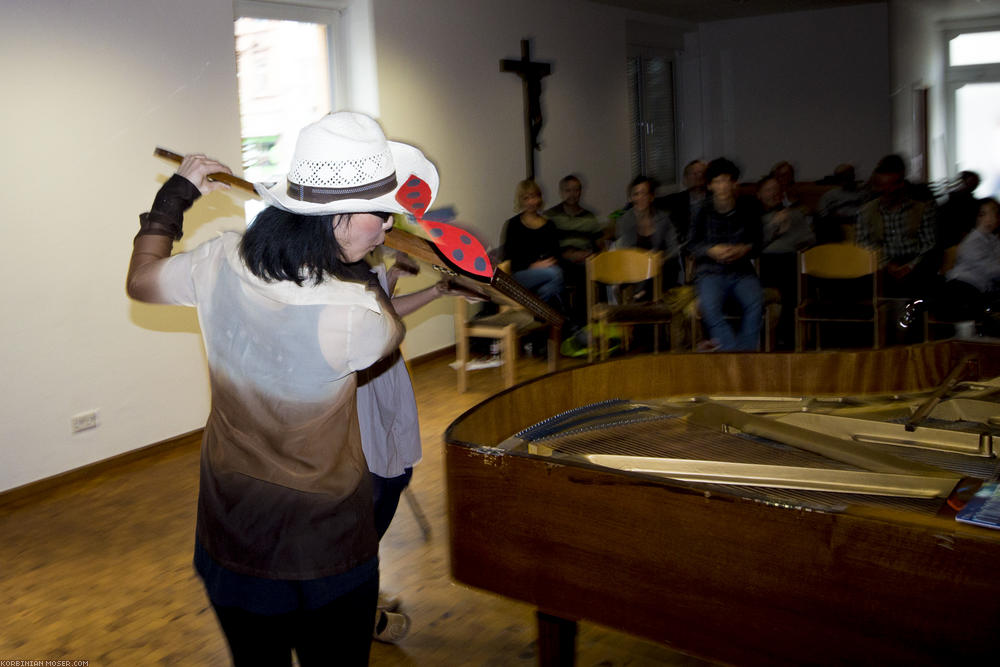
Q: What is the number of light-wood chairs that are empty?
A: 3